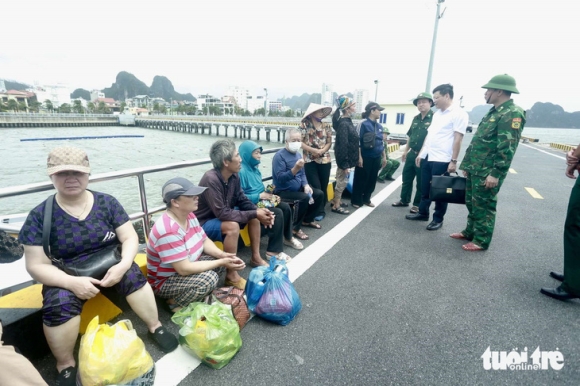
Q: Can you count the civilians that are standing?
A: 4